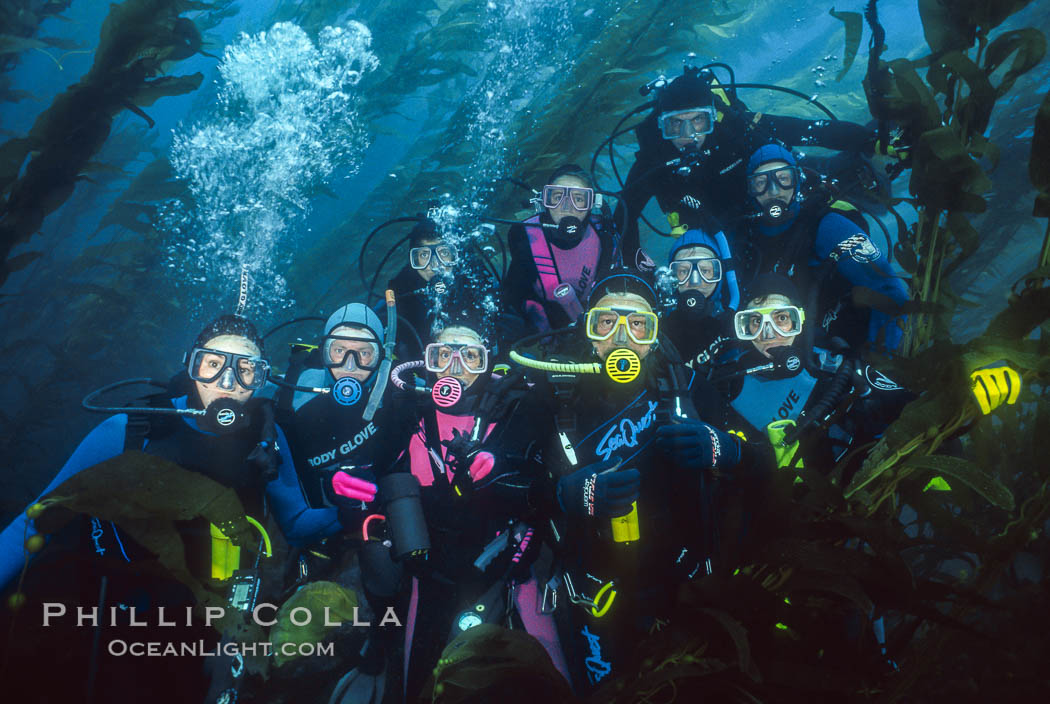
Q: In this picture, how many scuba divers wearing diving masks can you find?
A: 10